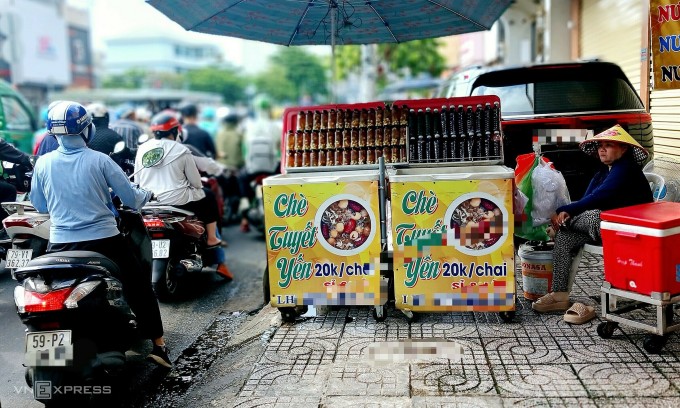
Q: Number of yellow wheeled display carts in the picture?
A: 2